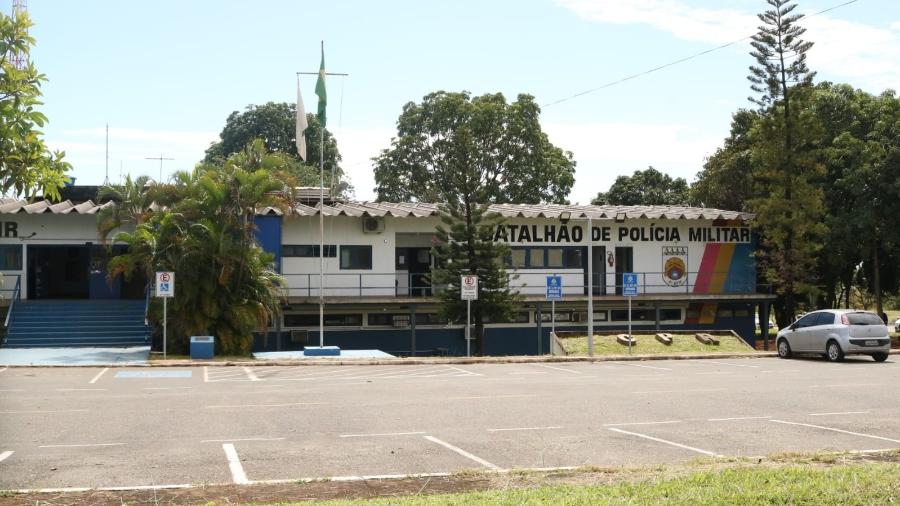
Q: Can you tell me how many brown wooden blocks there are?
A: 3